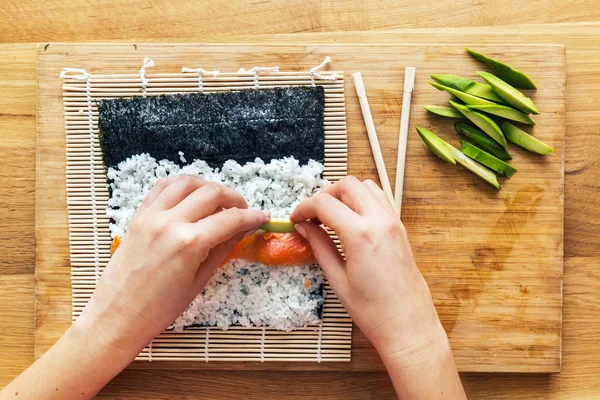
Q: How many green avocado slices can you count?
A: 13